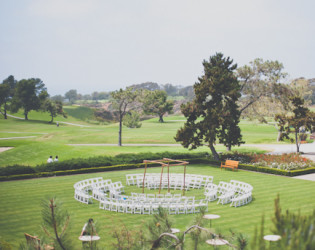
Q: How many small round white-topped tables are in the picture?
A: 5